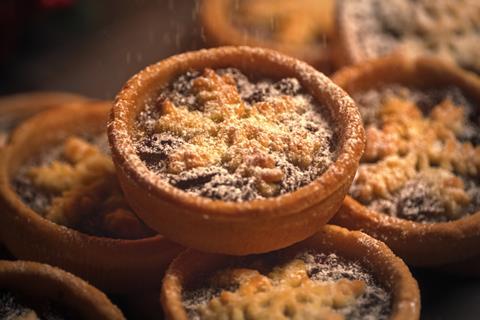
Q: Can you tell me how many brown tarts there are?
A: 8